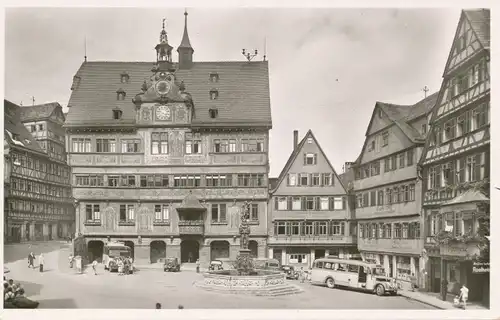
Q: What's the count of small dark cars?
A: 3